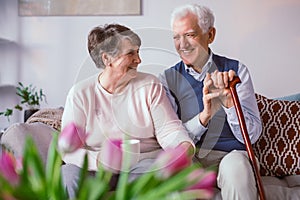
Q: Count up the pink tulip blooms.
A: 5